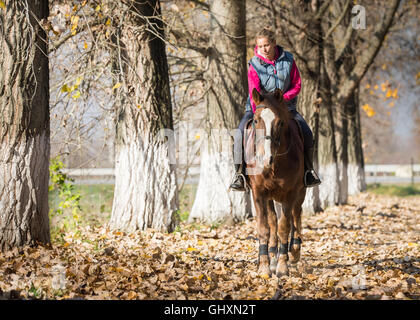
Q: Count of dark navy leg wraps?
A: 4